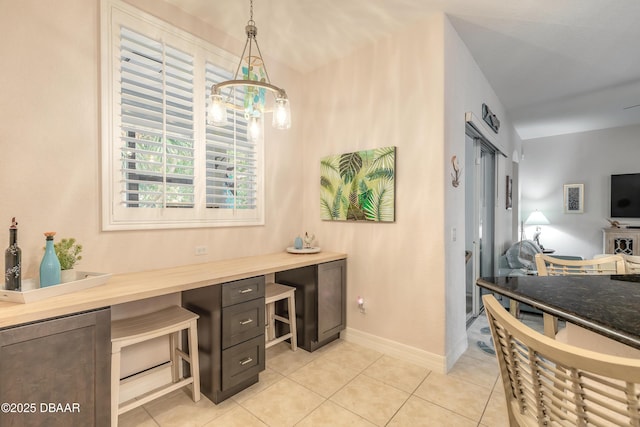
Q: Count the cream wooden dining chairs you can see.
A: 3